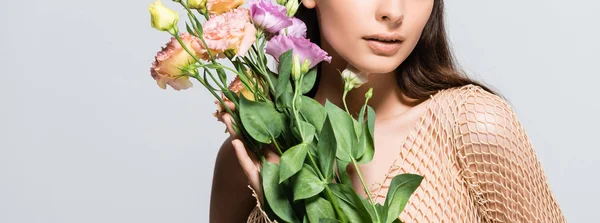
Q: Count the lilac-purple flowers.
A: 3